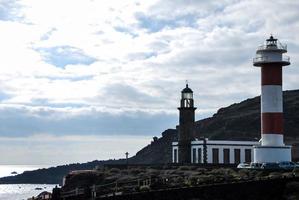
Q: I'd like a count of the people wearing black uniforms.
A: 0